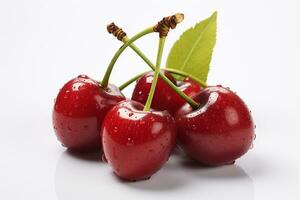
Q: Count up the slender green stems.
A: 4